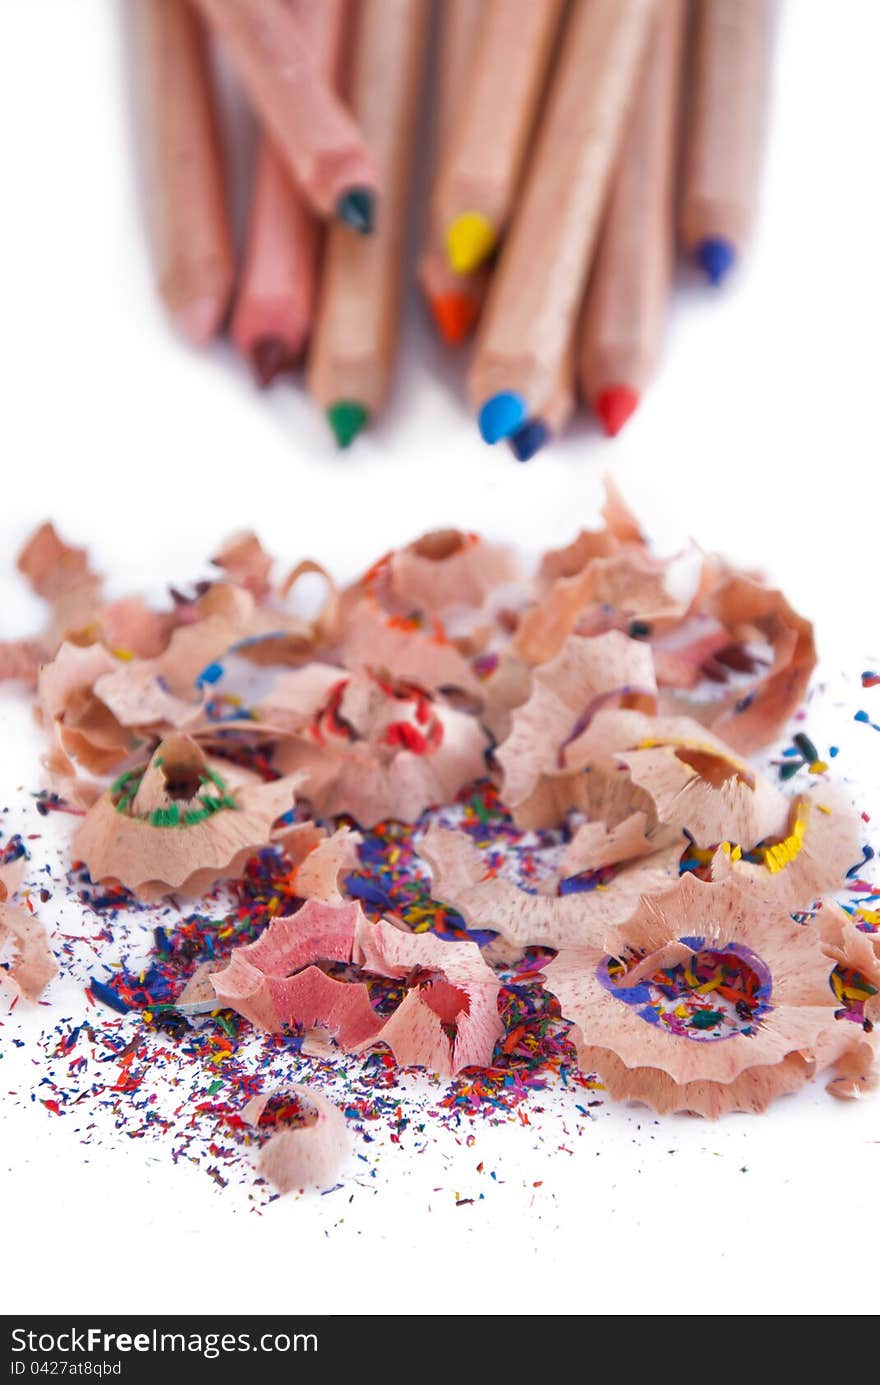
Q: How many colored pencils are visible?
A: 10